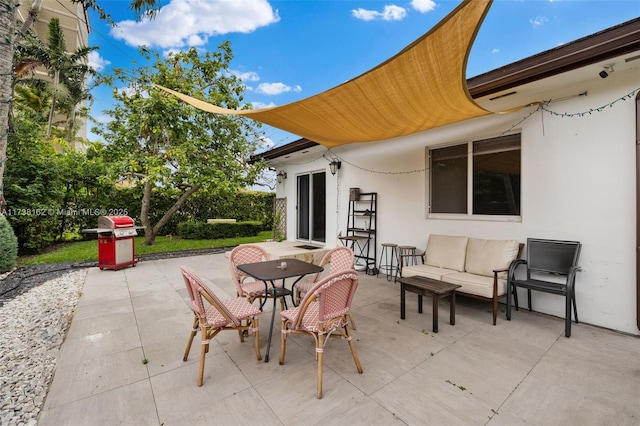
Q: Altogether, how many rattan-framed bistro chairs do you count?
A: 4